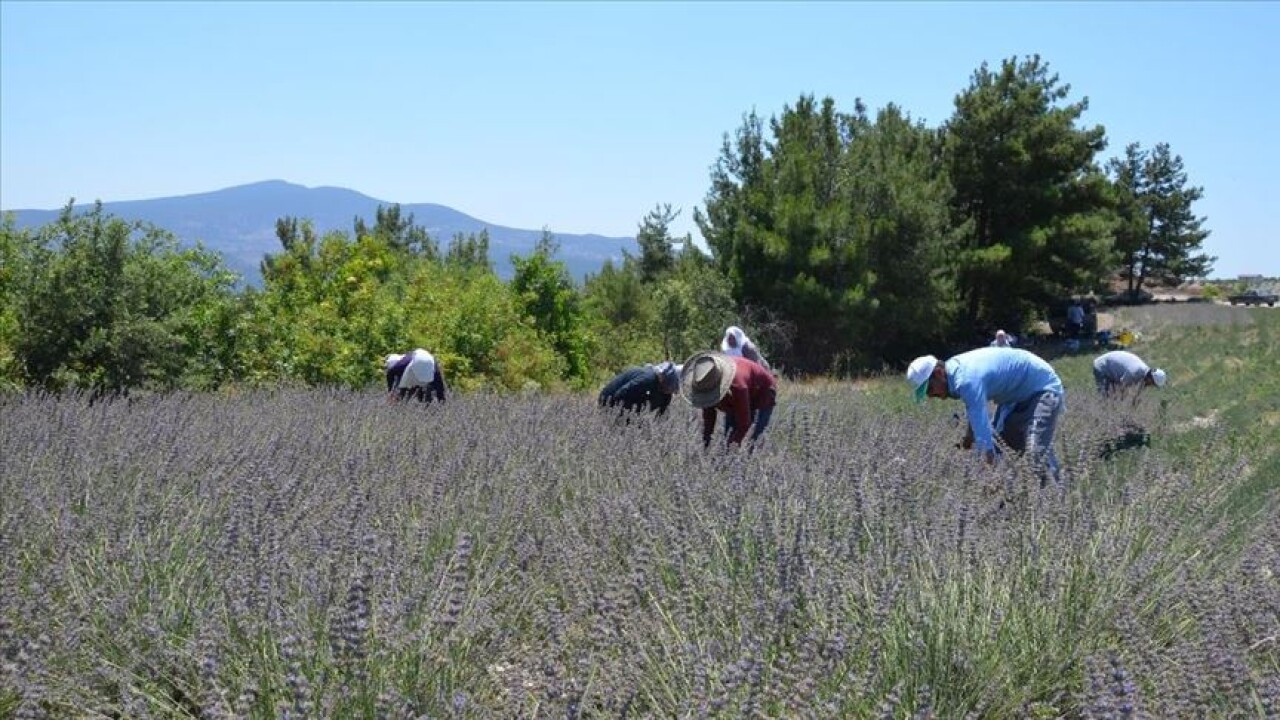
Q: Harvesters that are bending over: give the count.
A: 5